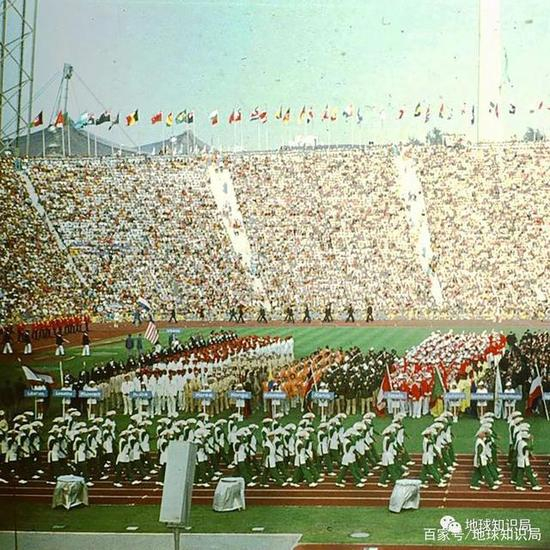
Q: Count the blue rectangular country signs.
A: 14